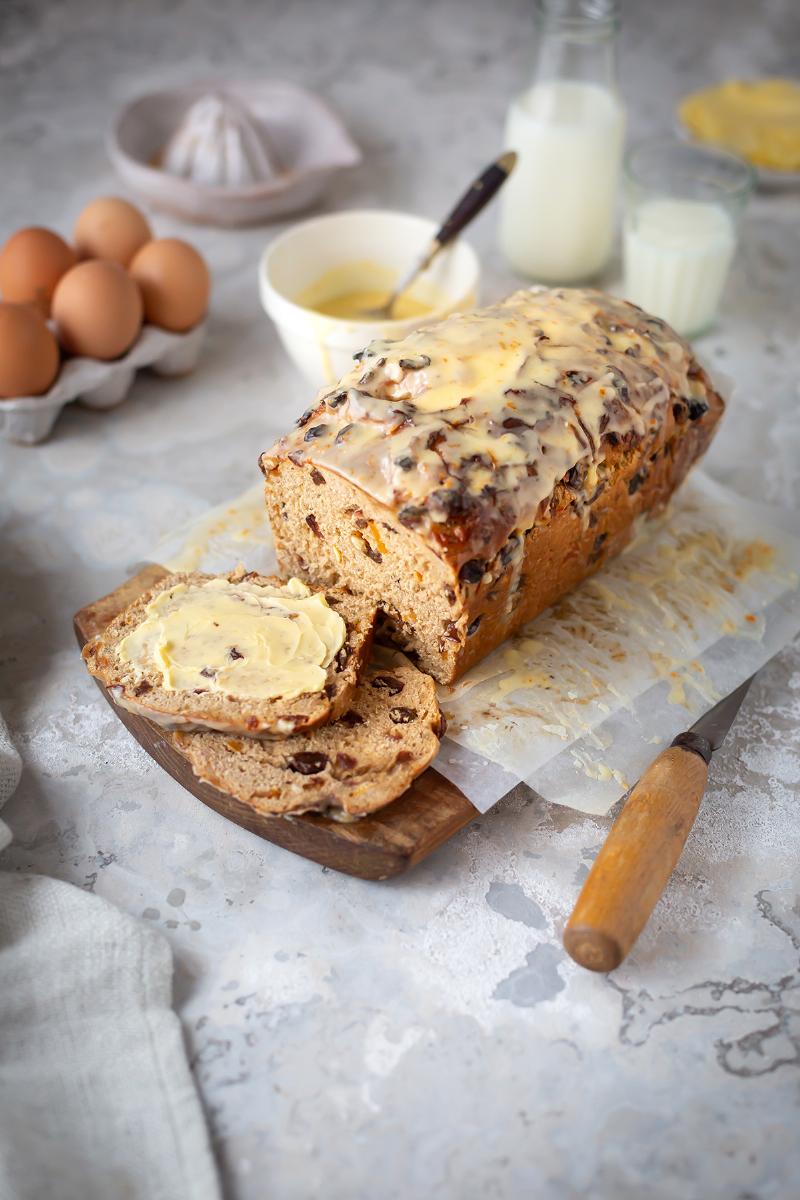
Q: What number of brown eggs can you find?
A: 5